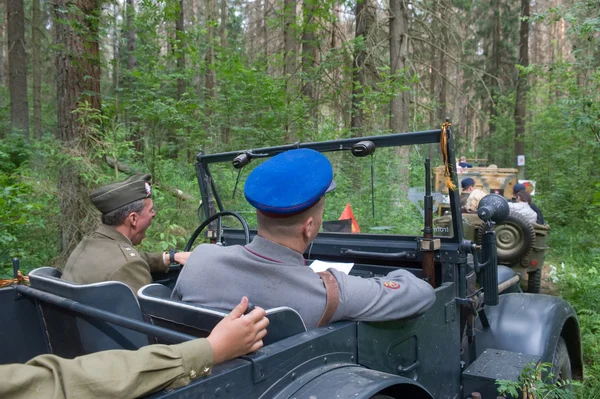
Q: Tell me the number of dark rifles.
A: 1